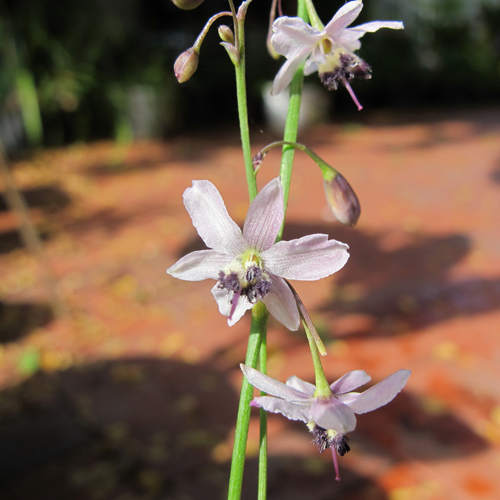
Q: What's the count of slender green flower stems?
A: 2